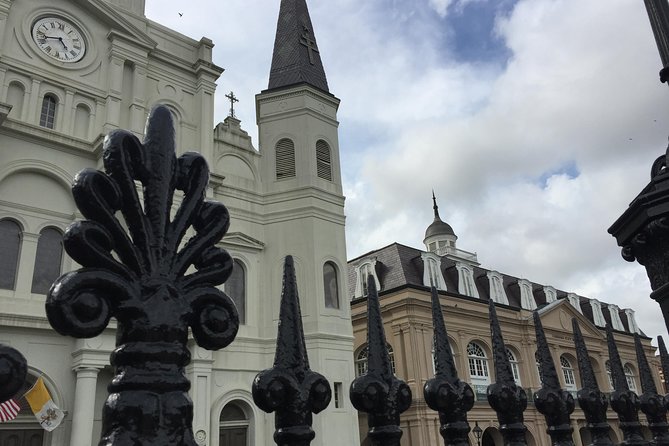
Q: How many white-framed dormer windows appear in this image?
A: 10